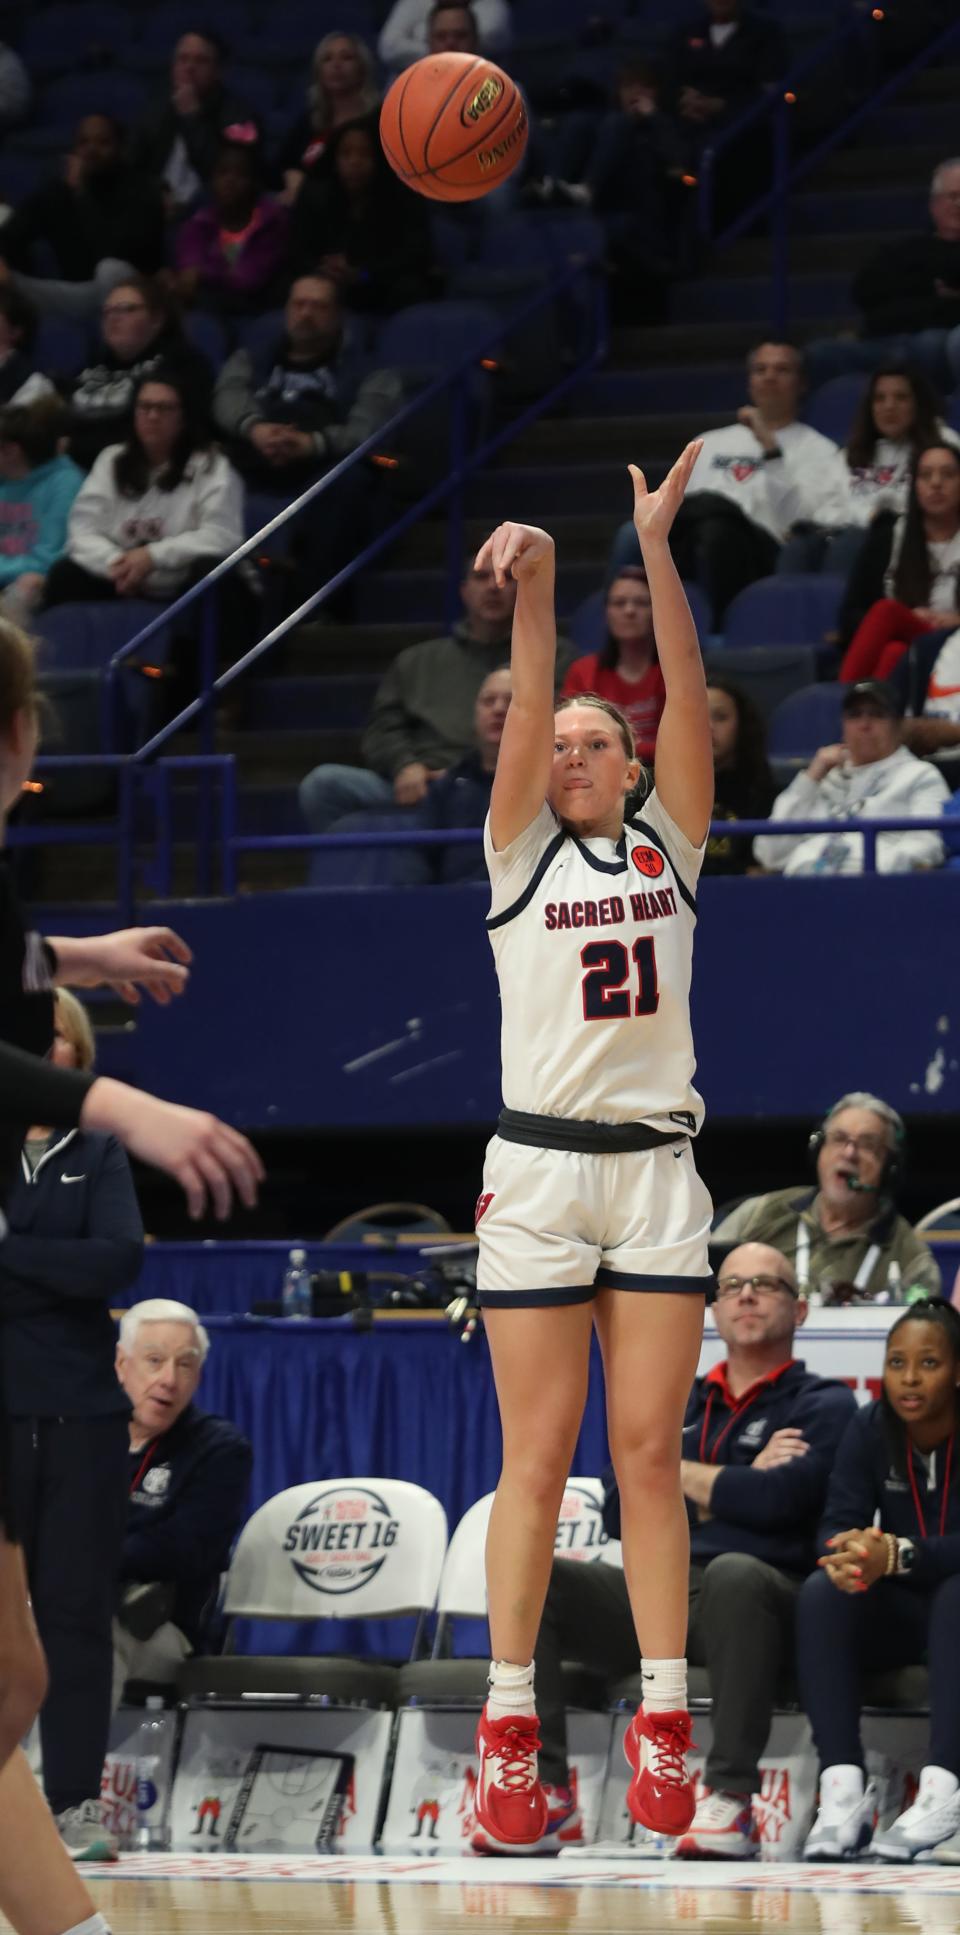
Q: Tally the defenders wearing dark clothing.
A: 1